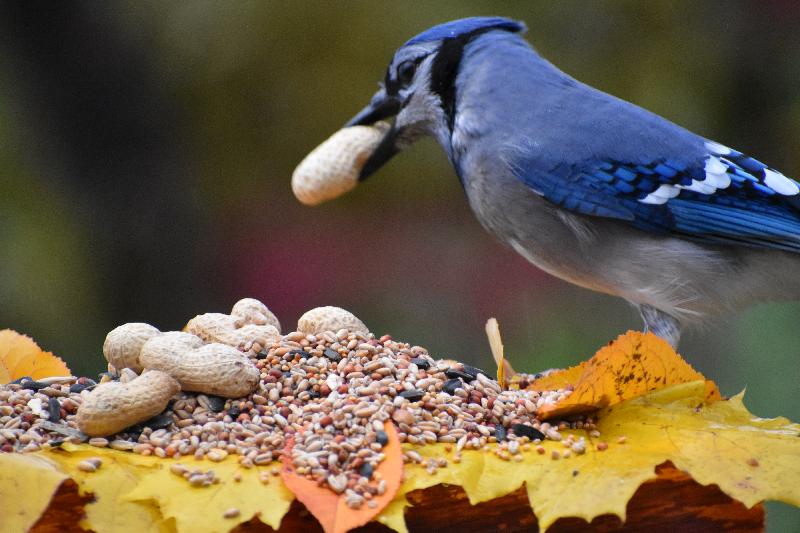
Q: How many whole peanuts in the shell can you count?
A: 7